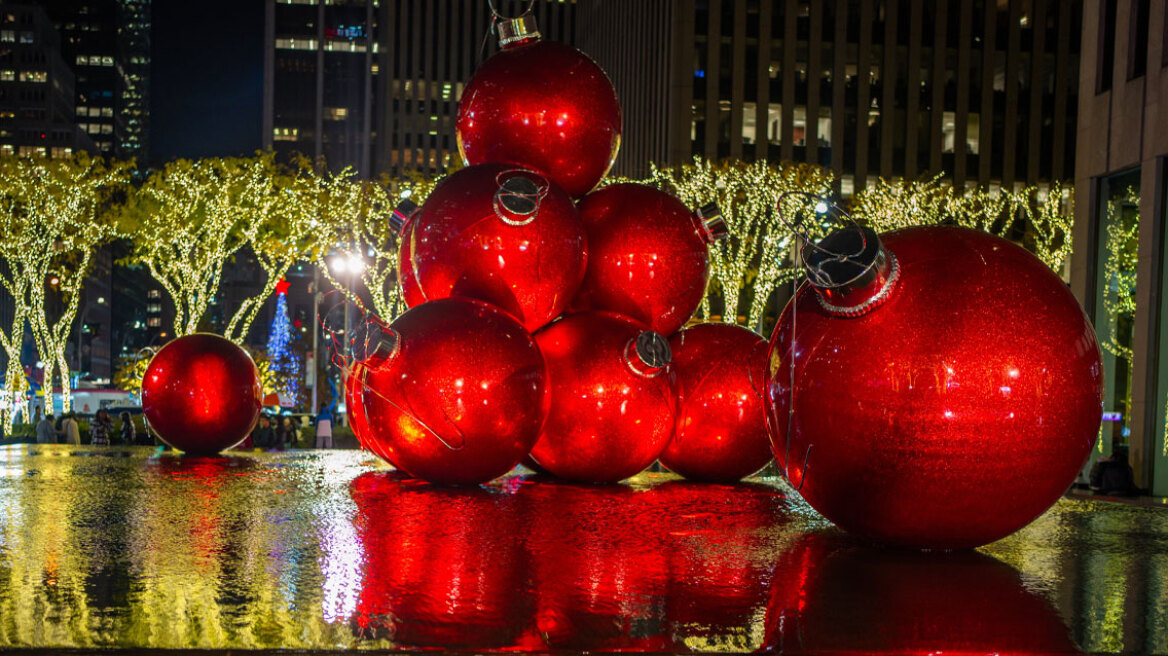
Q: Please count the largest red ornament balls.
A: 1